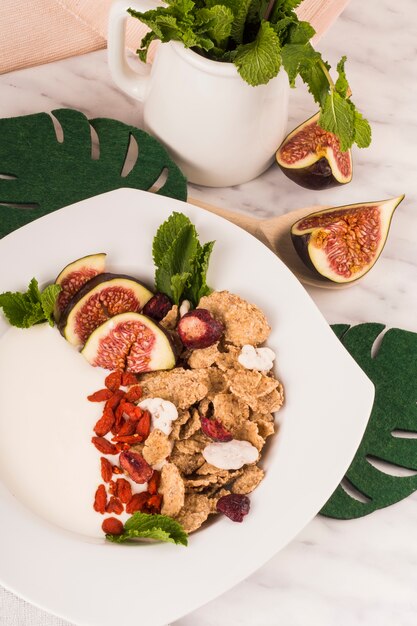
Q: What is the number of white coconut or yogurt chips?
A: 3